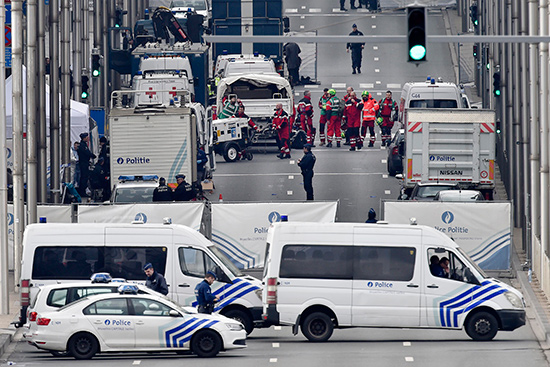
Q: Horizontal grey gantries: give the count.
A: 1